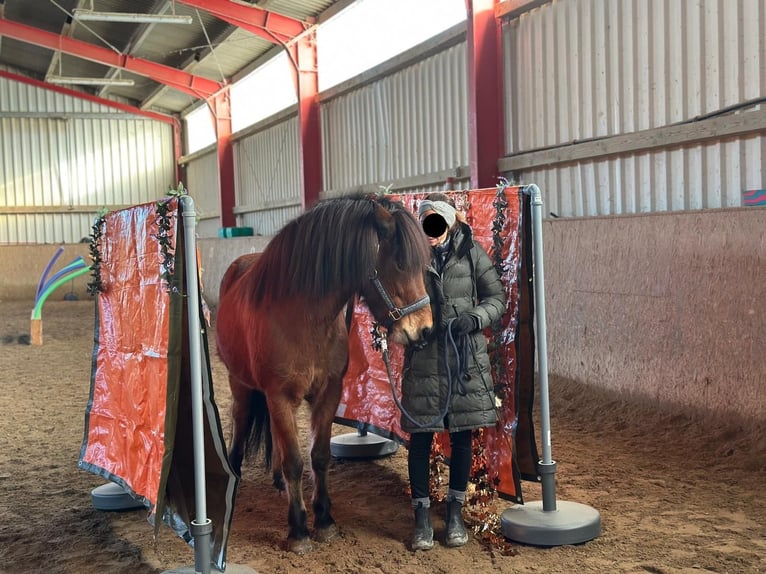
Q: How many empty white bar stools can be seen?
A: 0